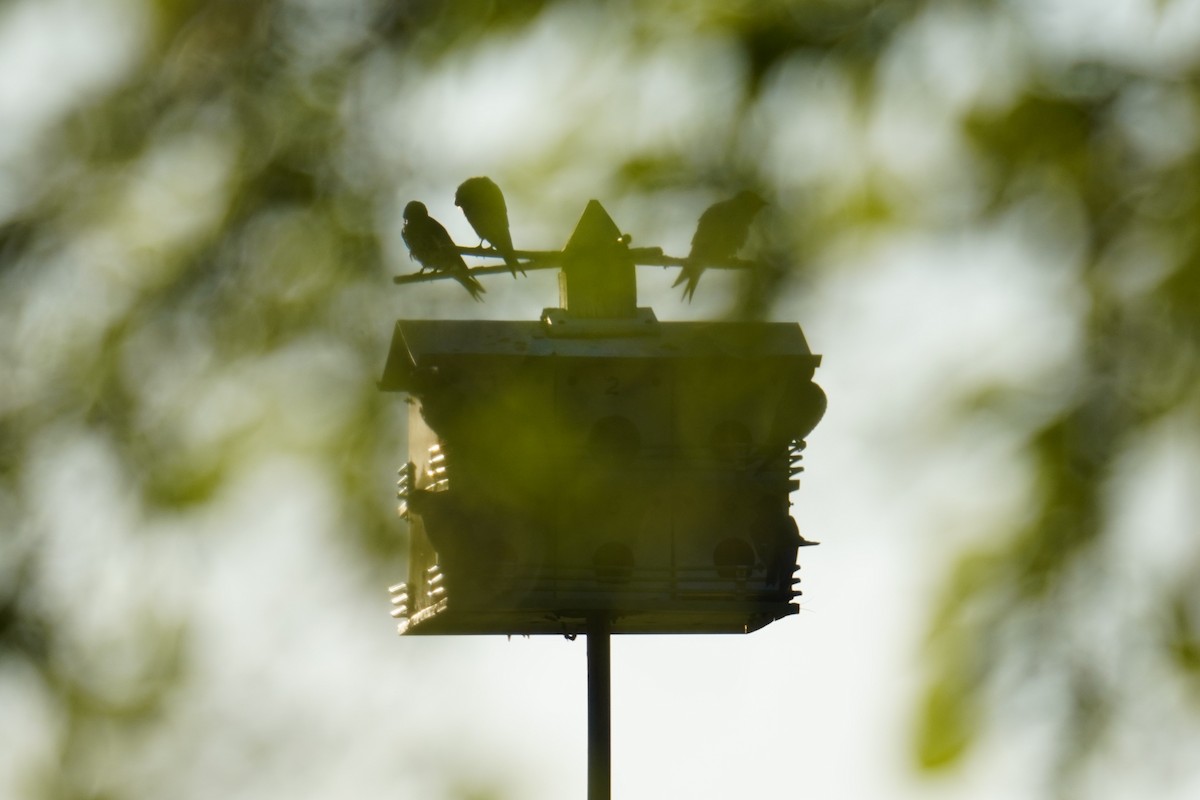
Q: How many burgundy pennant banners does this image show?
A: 0